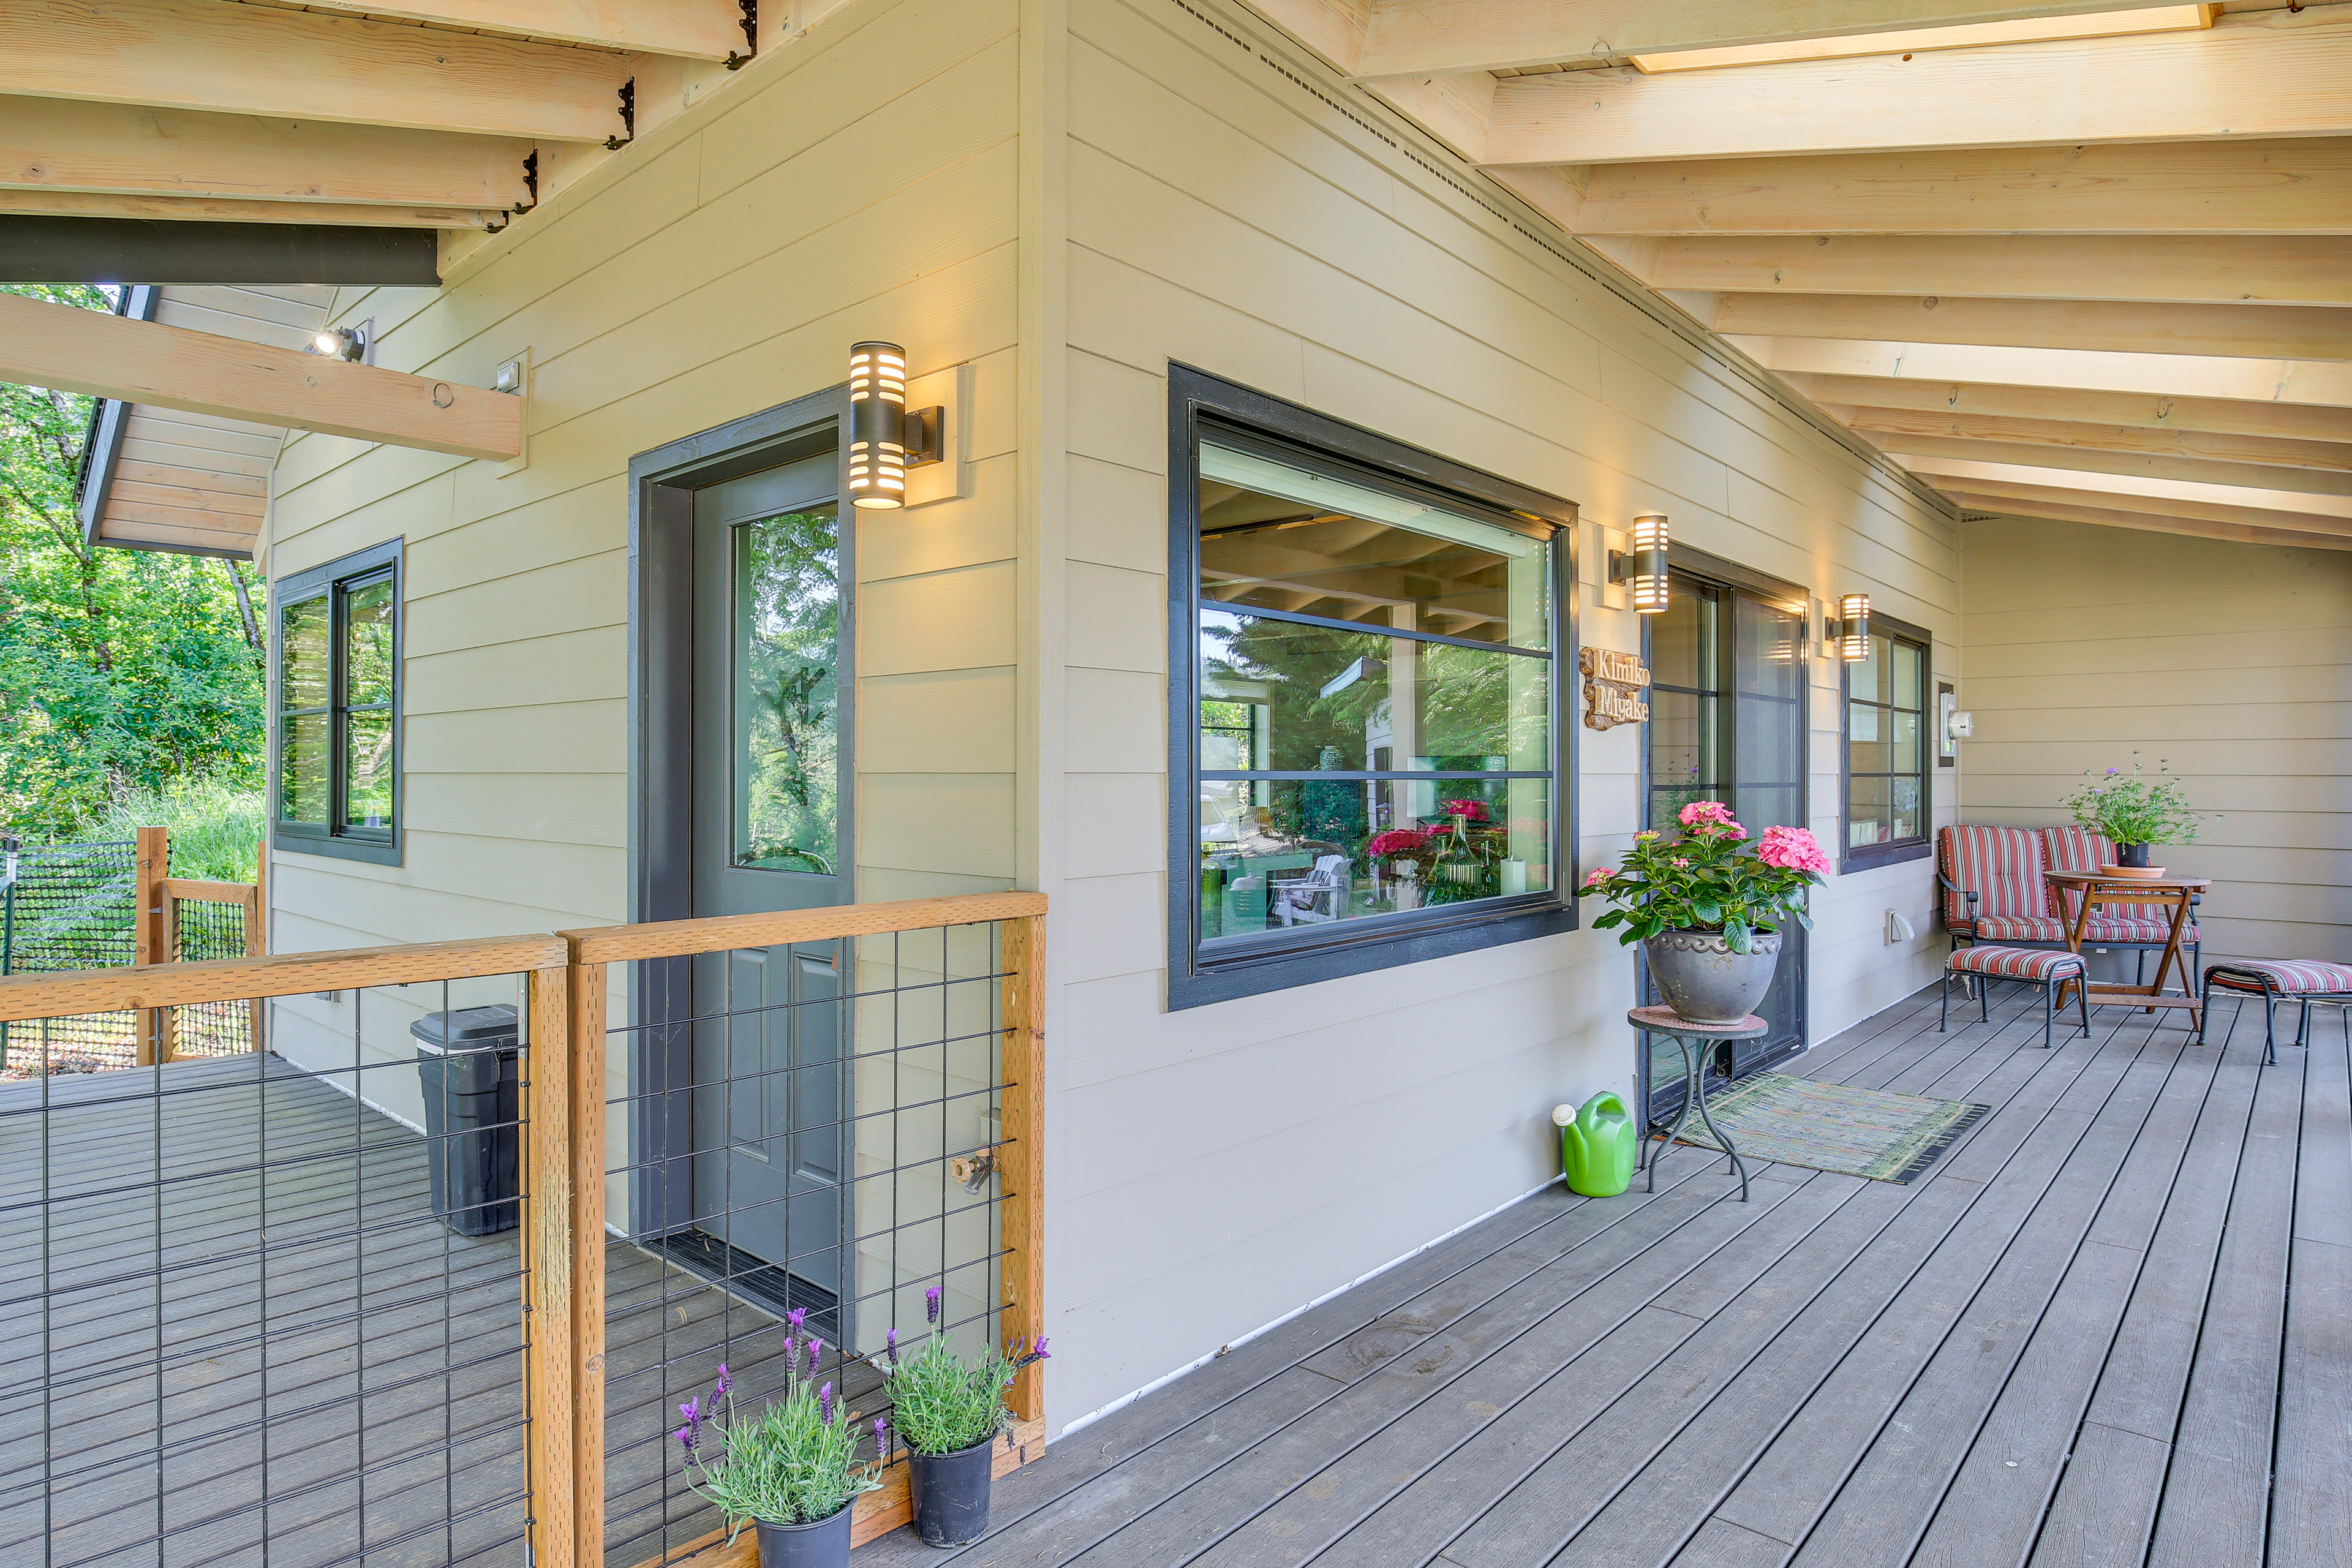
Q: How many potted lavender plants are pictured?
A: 2